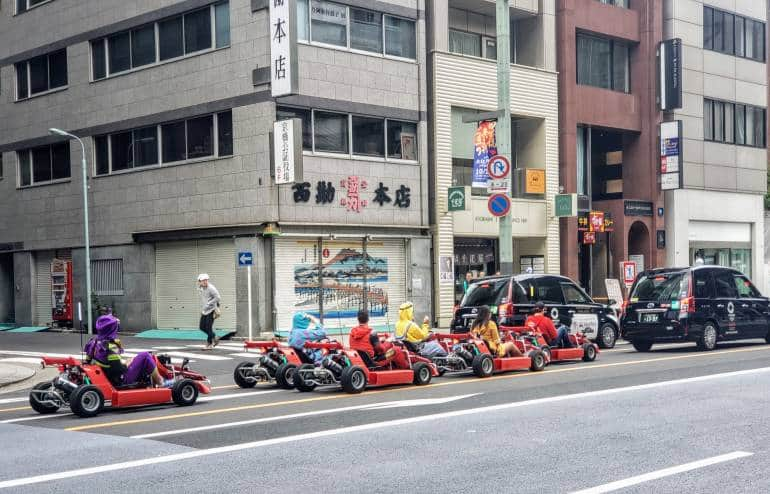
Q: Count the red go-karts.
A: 6